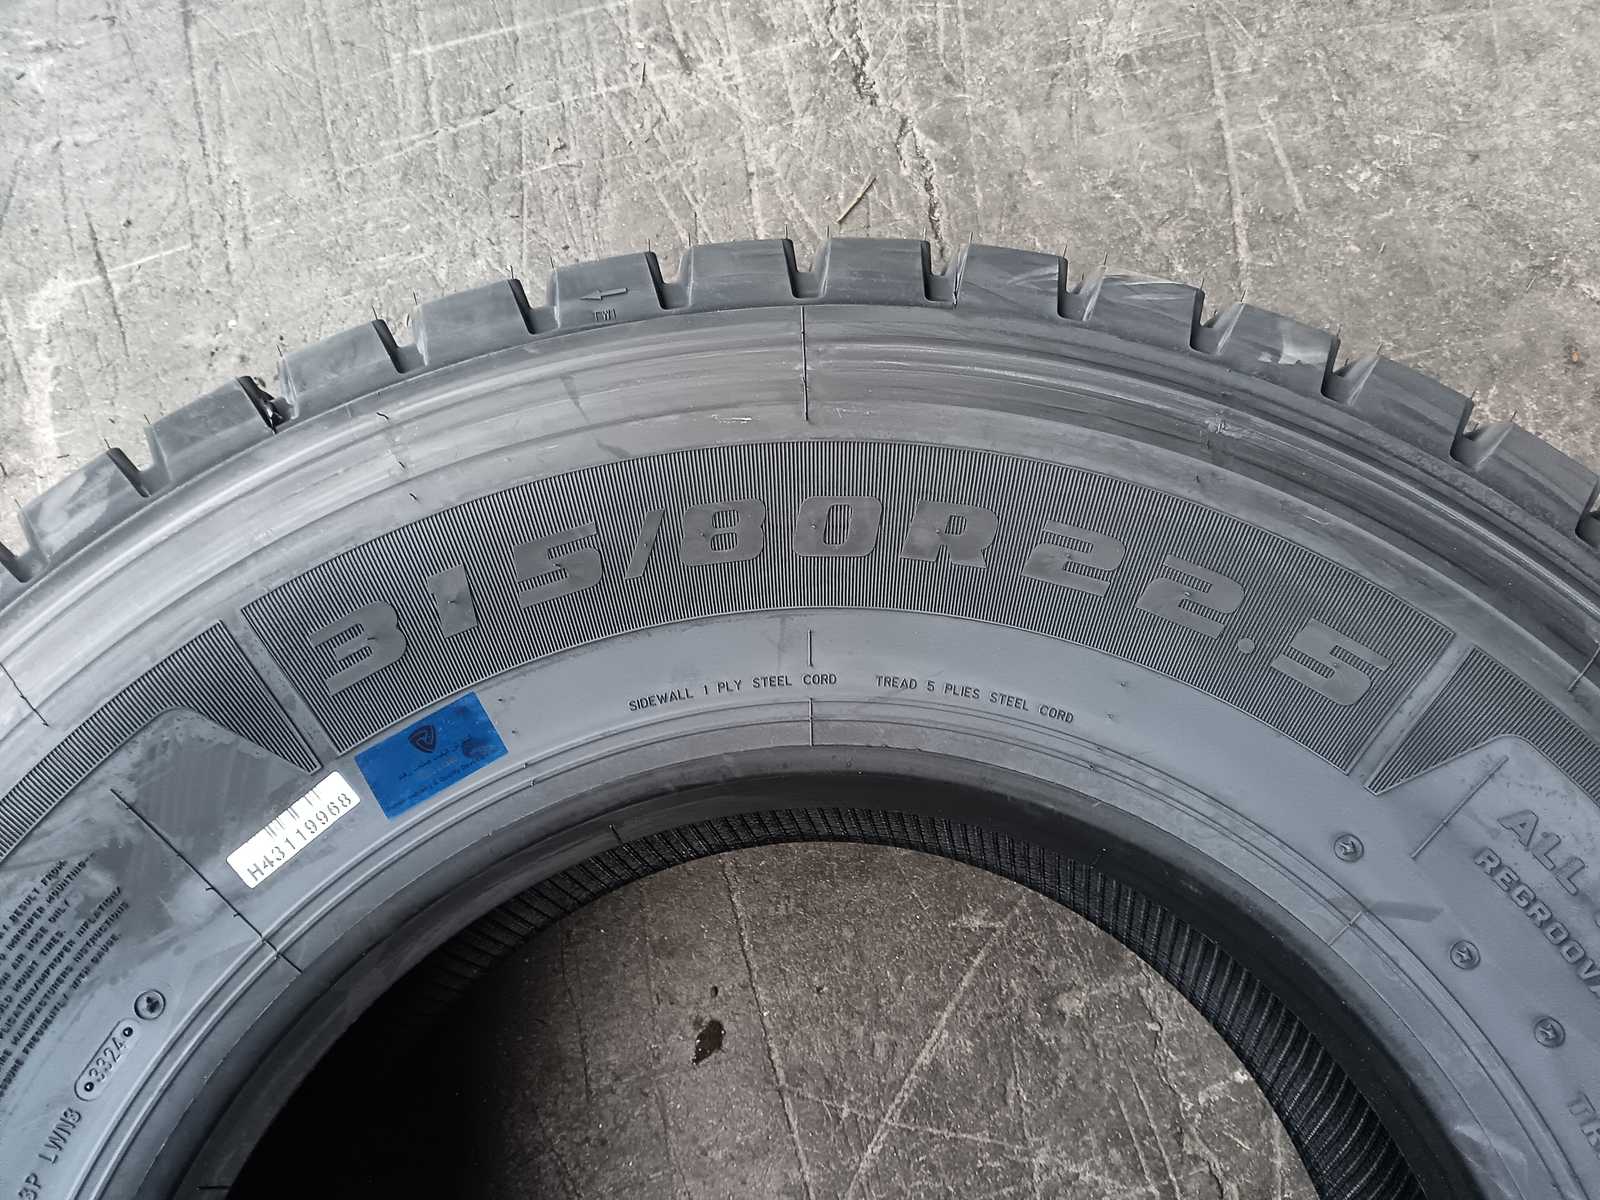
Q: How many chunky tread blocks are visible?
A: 12